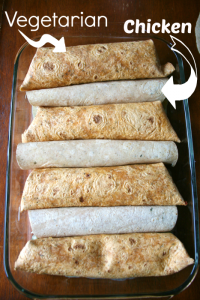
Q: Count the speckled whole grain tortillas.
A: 4